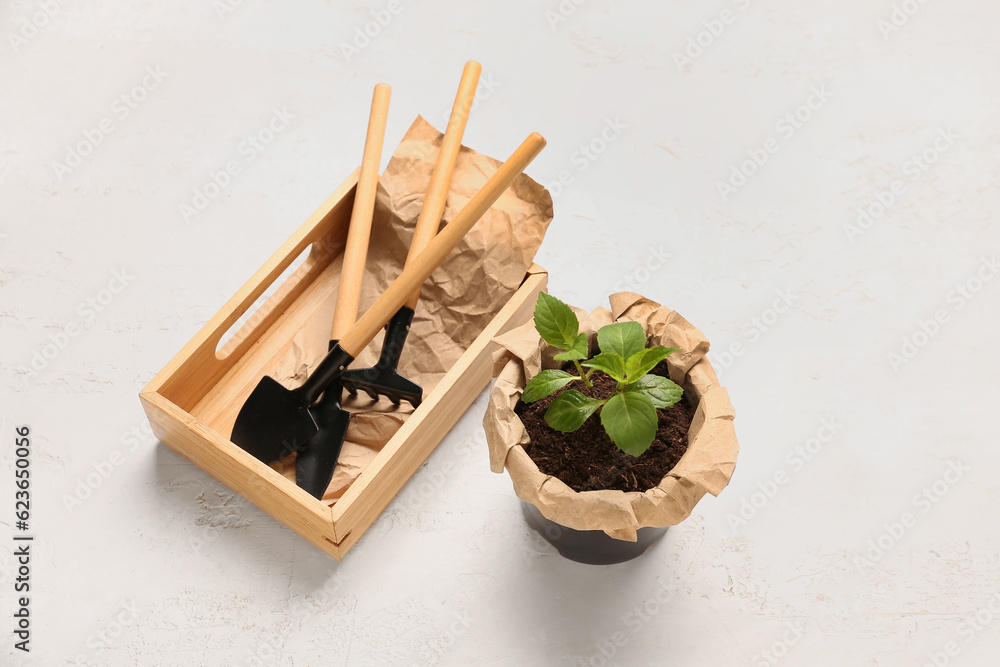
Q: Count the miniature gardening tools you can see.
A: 3